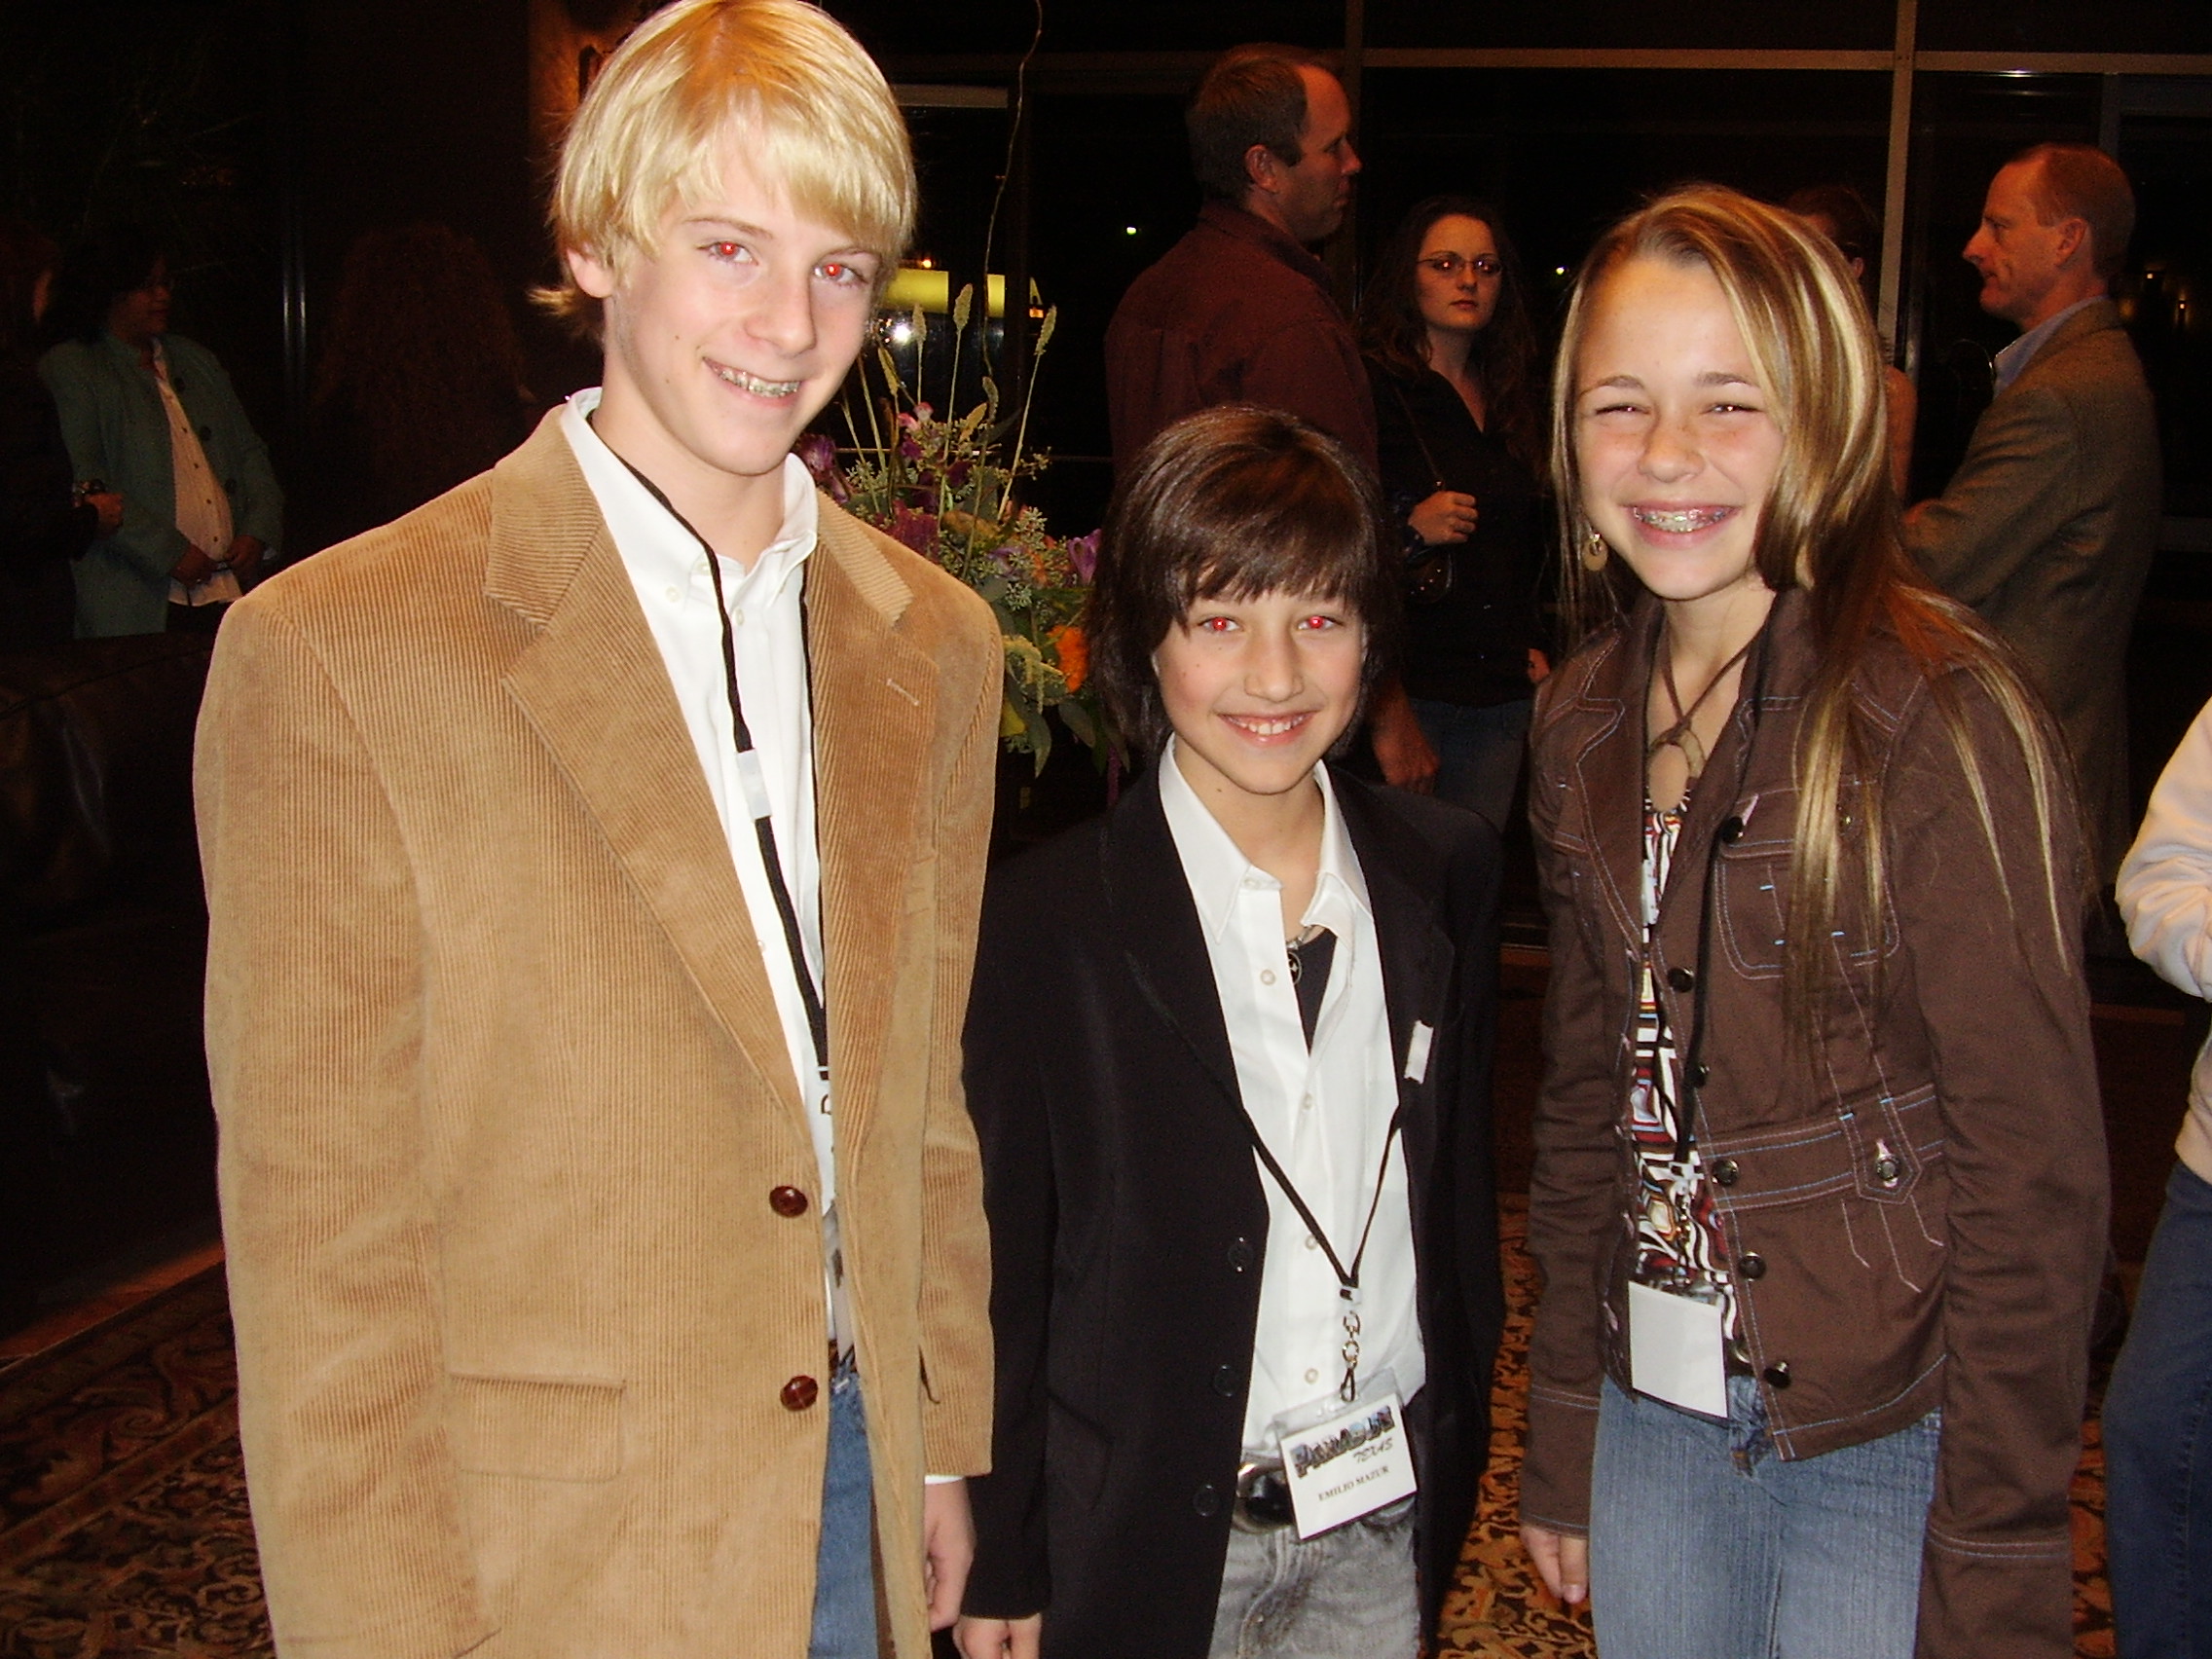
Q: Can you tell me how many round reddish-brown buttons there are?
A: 2